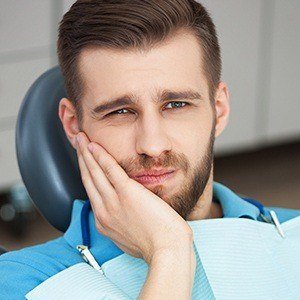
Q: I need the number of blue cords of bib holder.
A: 2